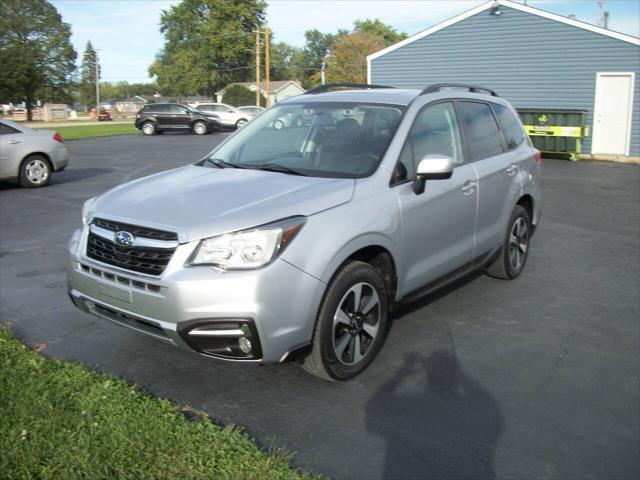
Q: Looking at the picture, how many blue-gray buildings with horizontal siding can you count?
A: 1